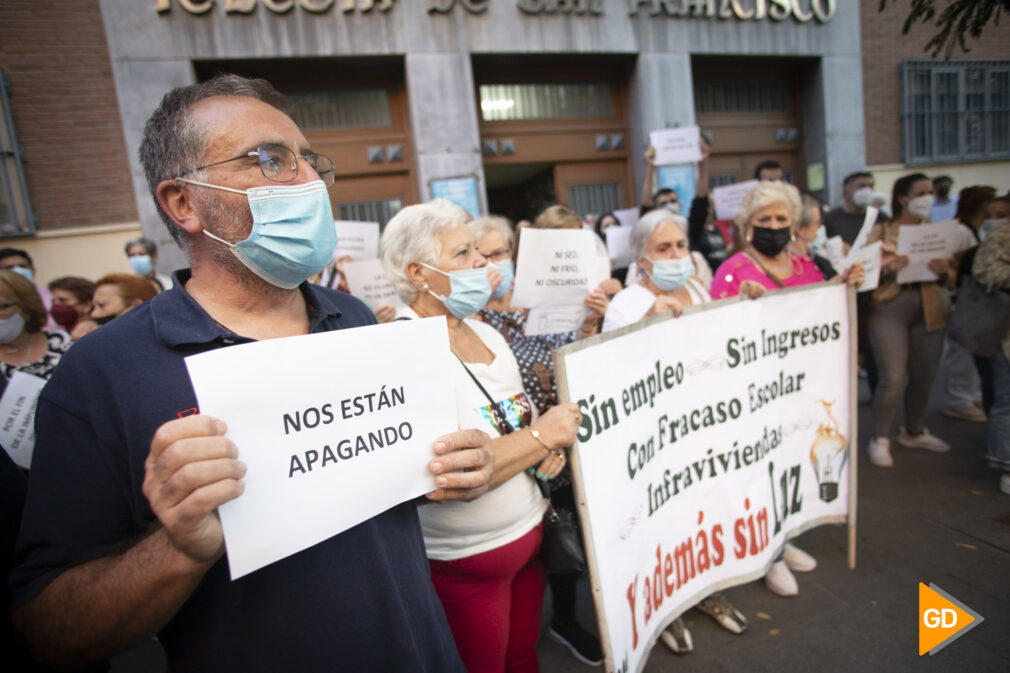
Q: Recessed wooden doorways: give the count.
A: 3